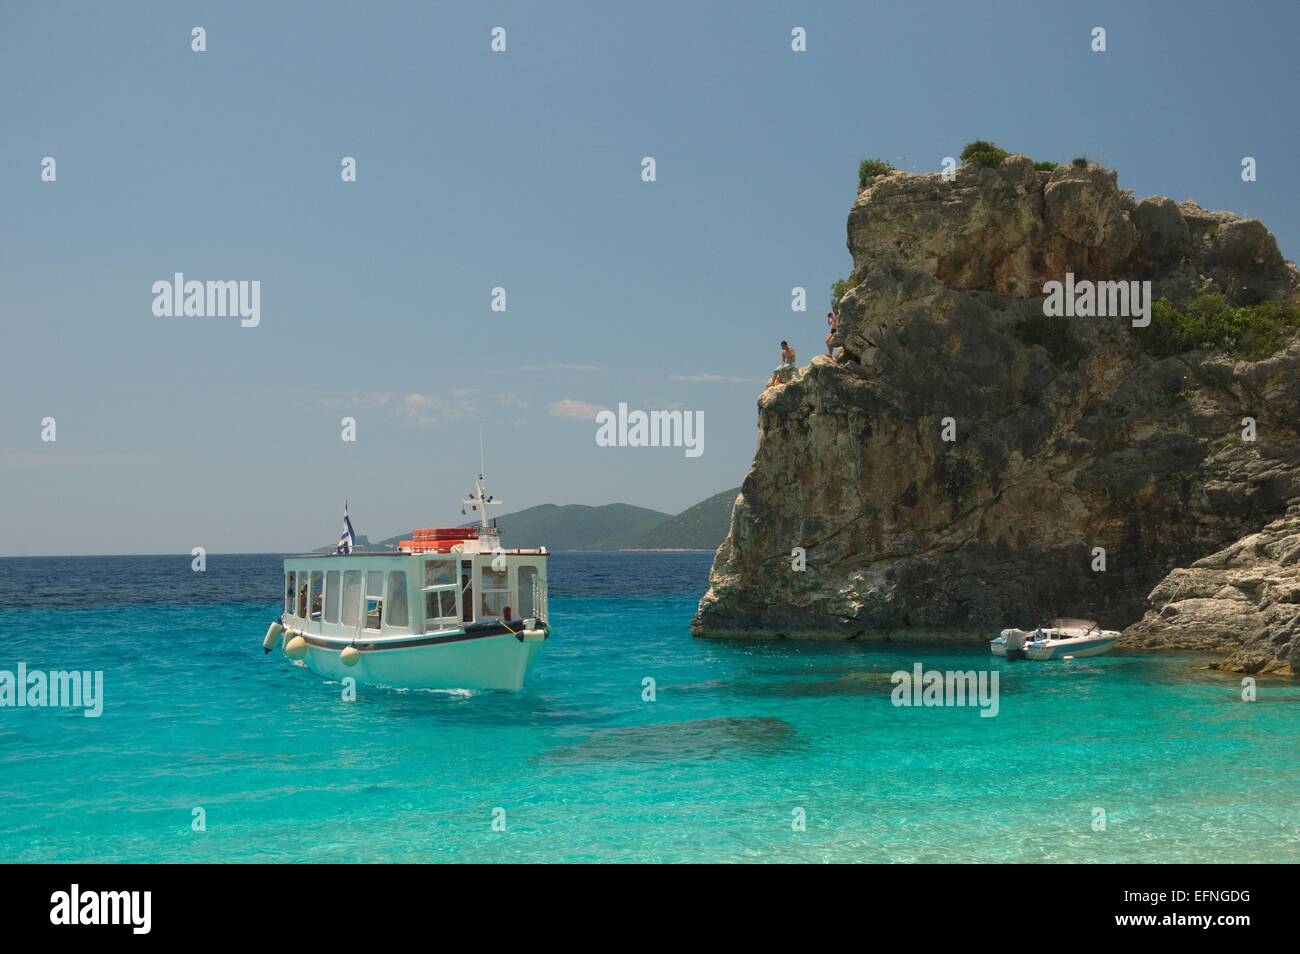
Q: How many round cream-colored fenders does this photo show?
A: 2